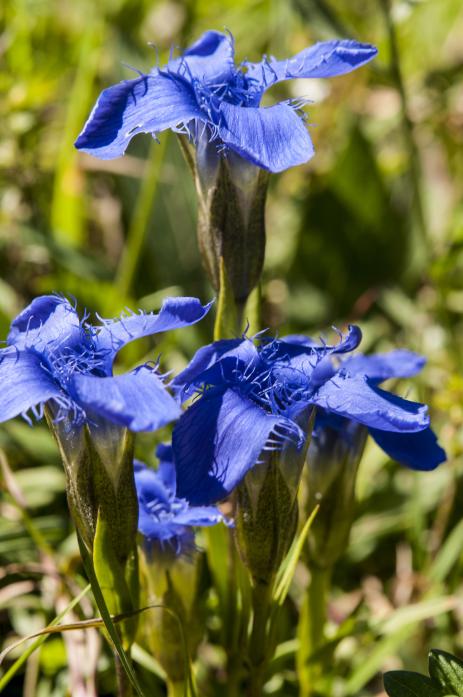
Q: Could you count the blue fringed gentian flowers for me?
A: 5